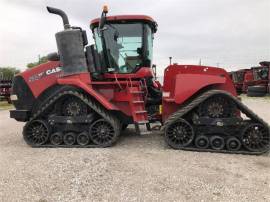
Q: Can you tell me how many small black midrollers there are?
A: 6